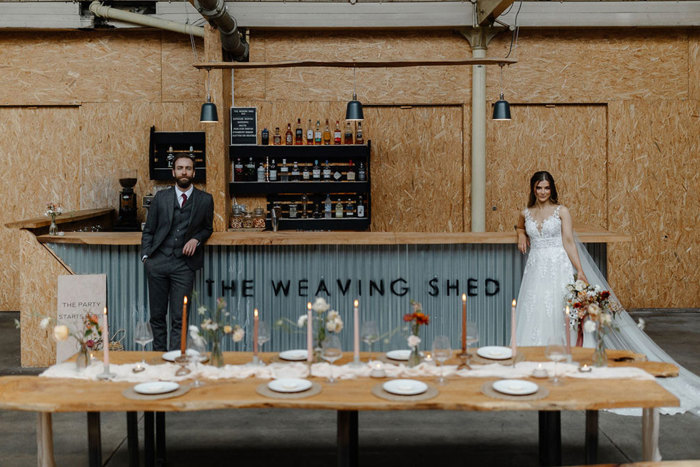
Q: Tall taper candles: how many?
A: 8